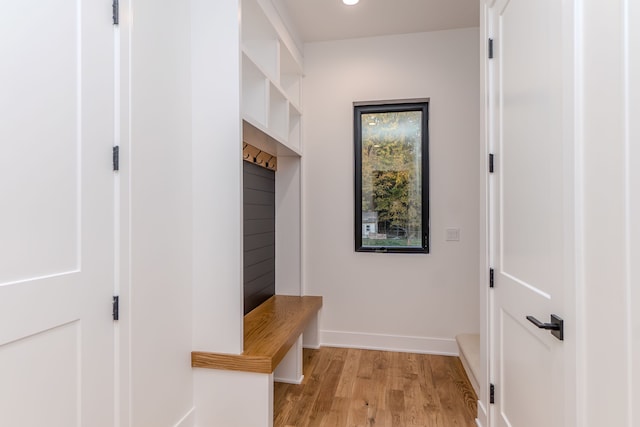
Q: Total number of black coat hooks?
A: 3